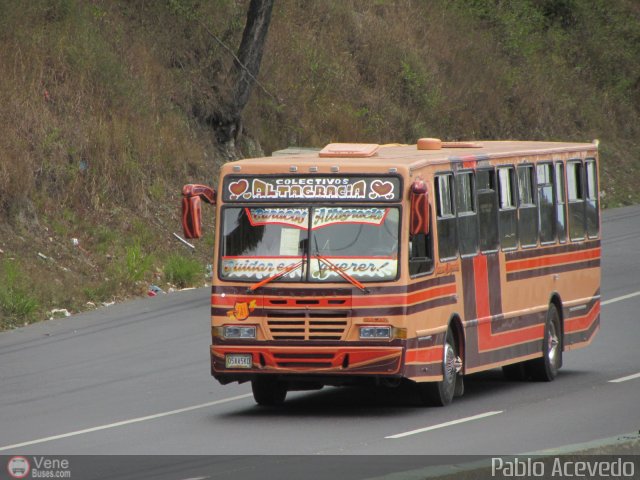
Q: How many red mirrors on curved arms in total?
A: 2